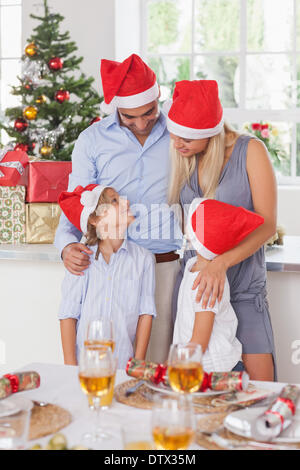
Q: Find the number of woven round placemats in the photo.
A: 3